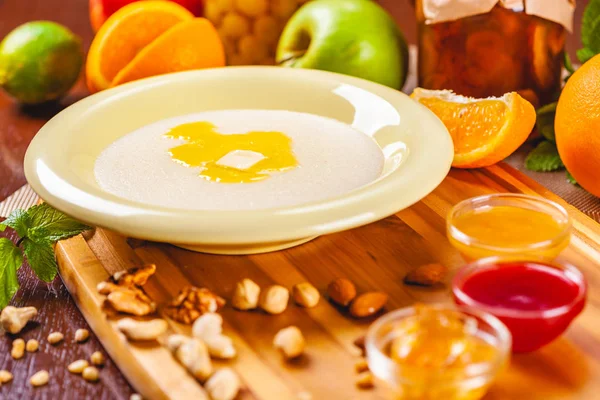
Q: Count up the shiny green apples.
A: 1